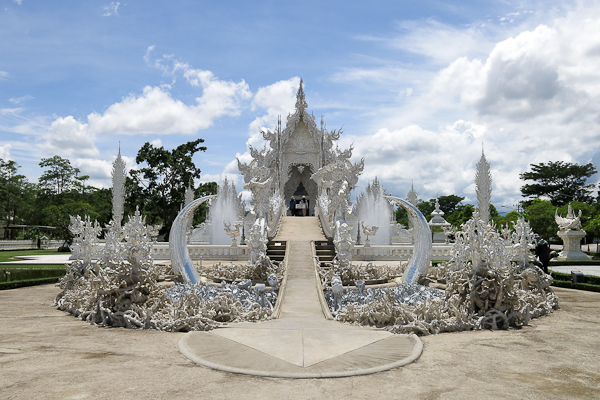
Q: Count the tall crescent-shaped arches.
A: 2